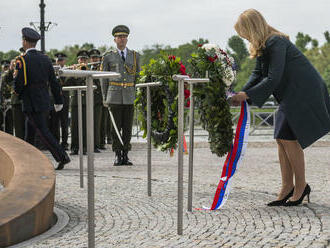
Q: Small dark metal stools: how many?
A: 0